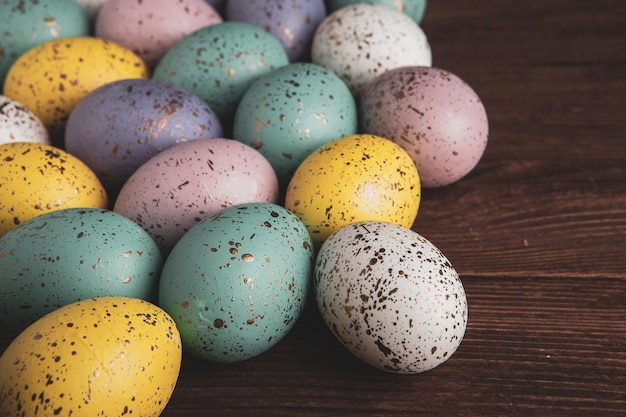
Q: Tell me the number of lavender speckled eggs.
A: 2